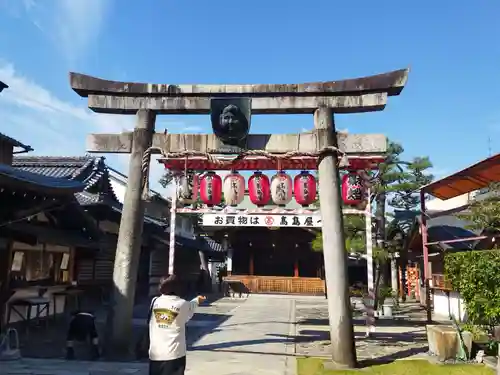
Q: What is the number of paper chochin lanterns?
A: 7